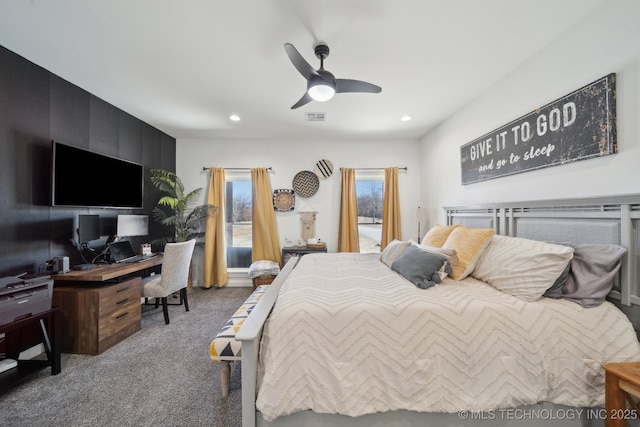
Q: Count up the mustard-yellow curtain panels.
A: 4